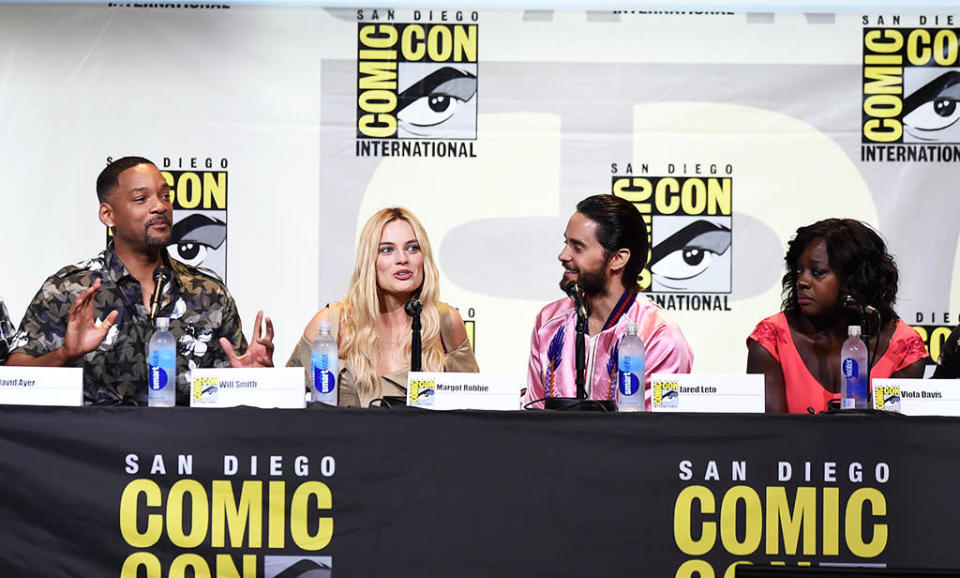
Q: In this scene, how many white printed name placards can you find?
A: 5